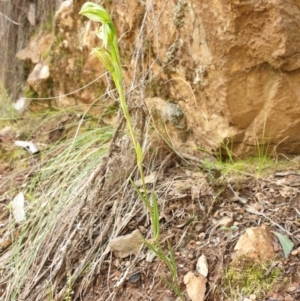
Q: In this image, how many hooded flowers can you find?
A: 2